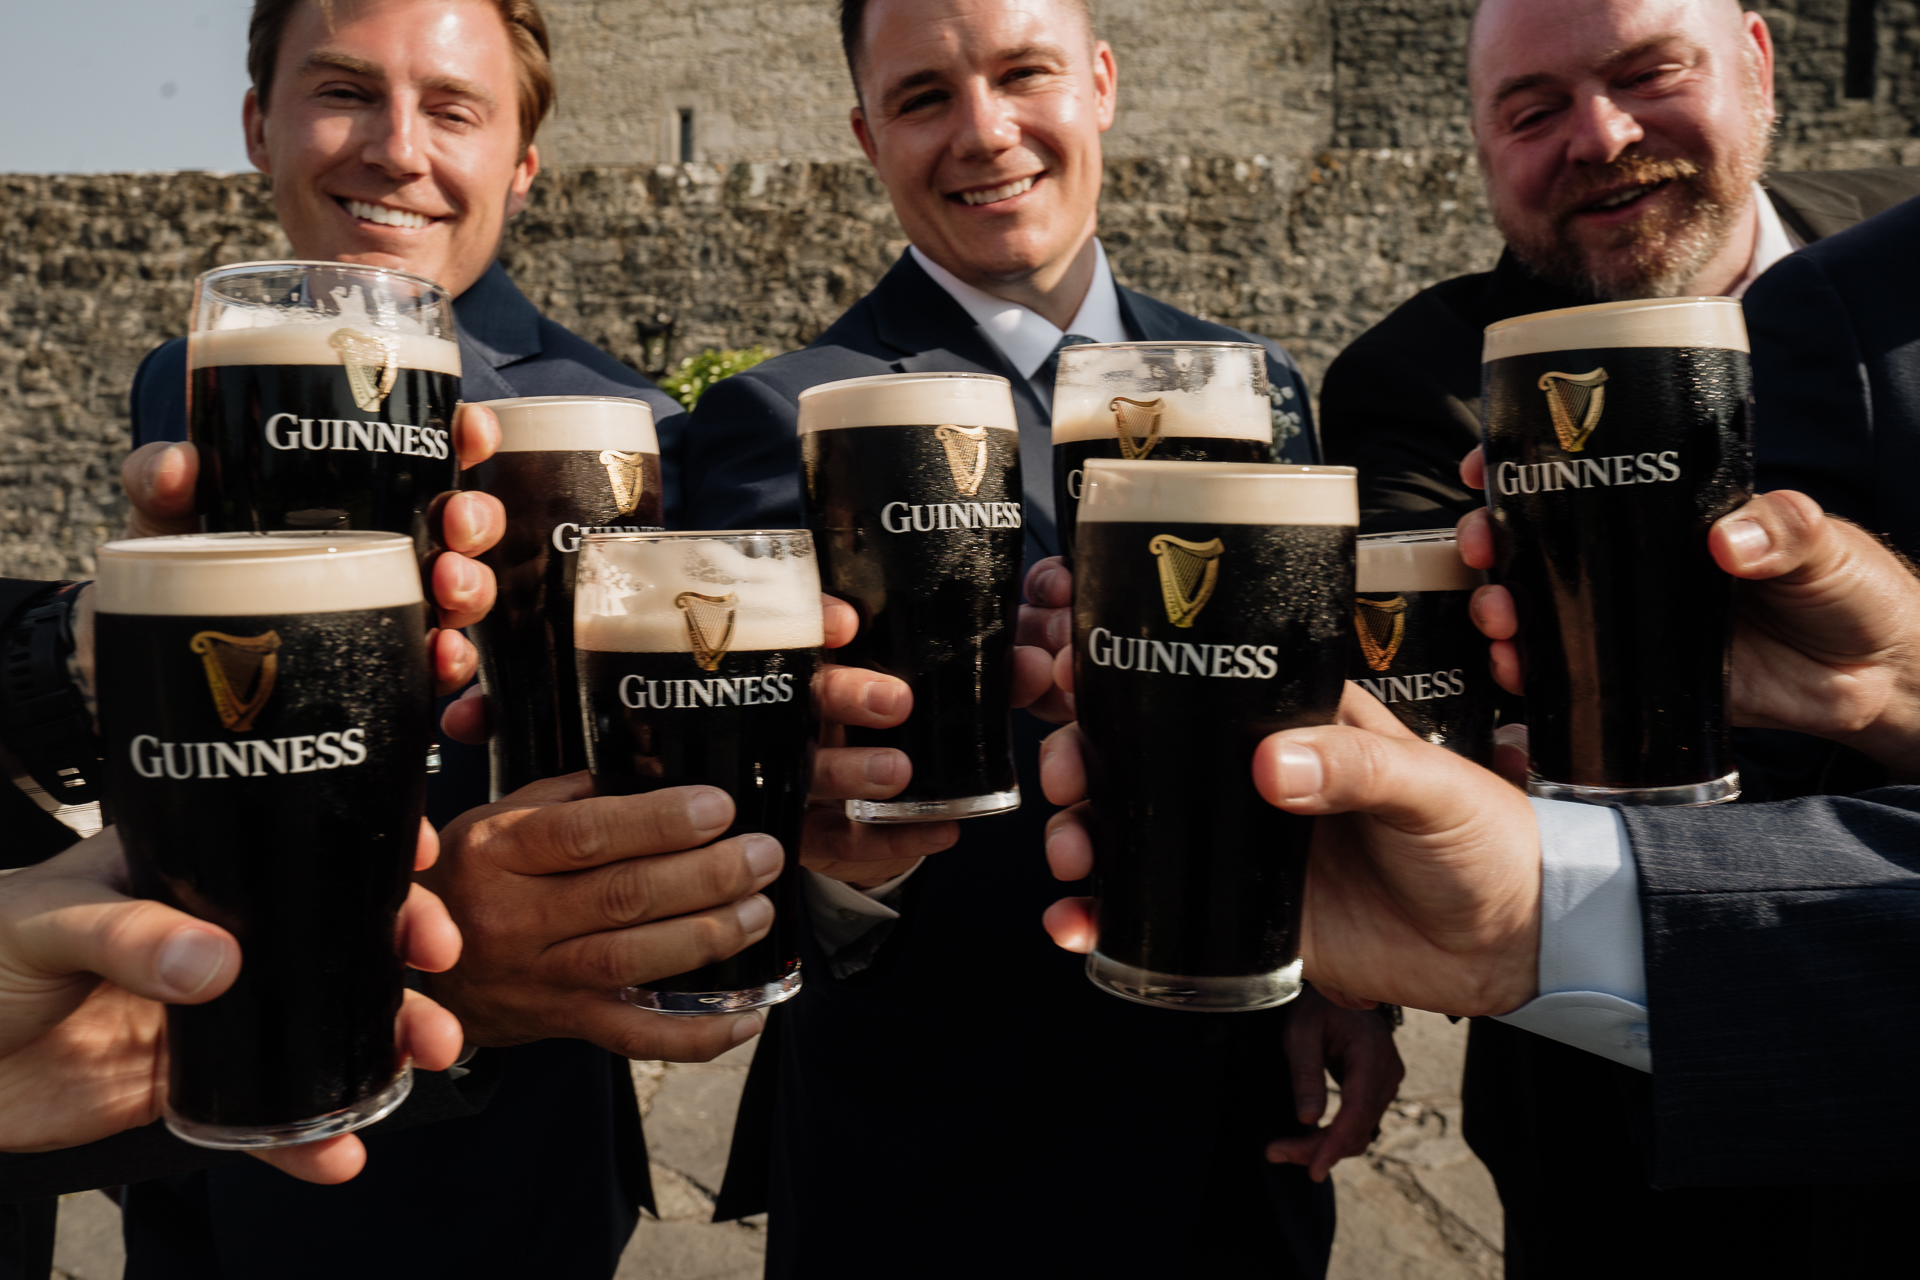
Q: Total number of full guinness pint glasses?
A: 6